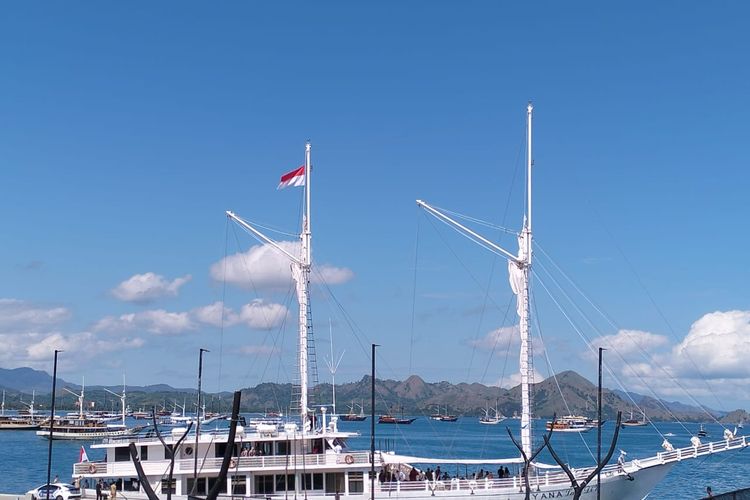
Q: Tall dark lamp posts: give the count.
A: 4